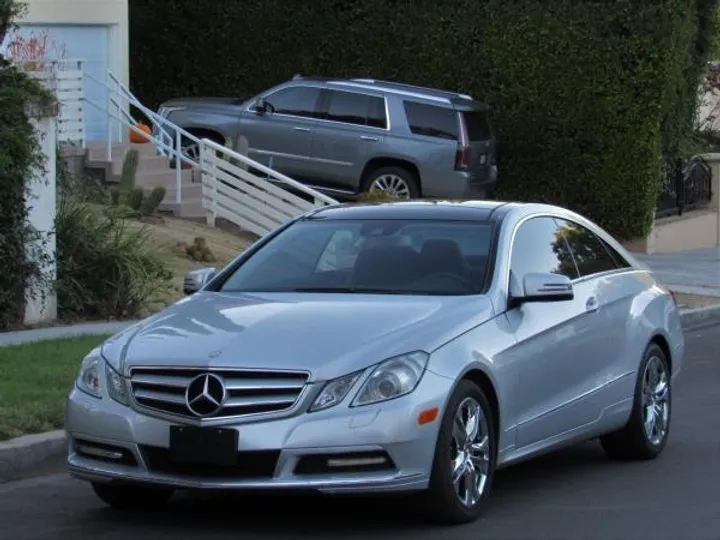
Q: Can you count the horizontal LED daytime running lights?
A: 2